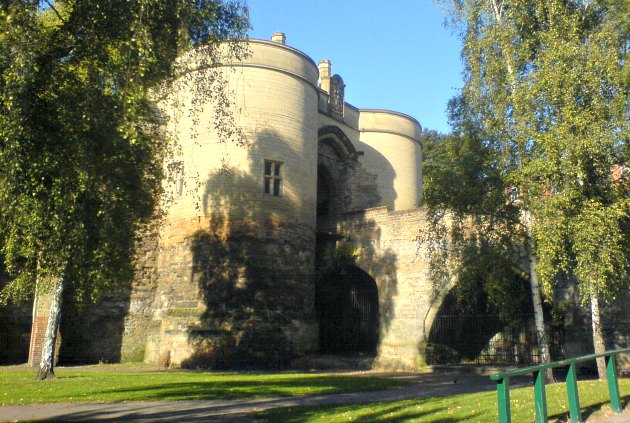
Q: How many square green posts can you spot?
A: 4